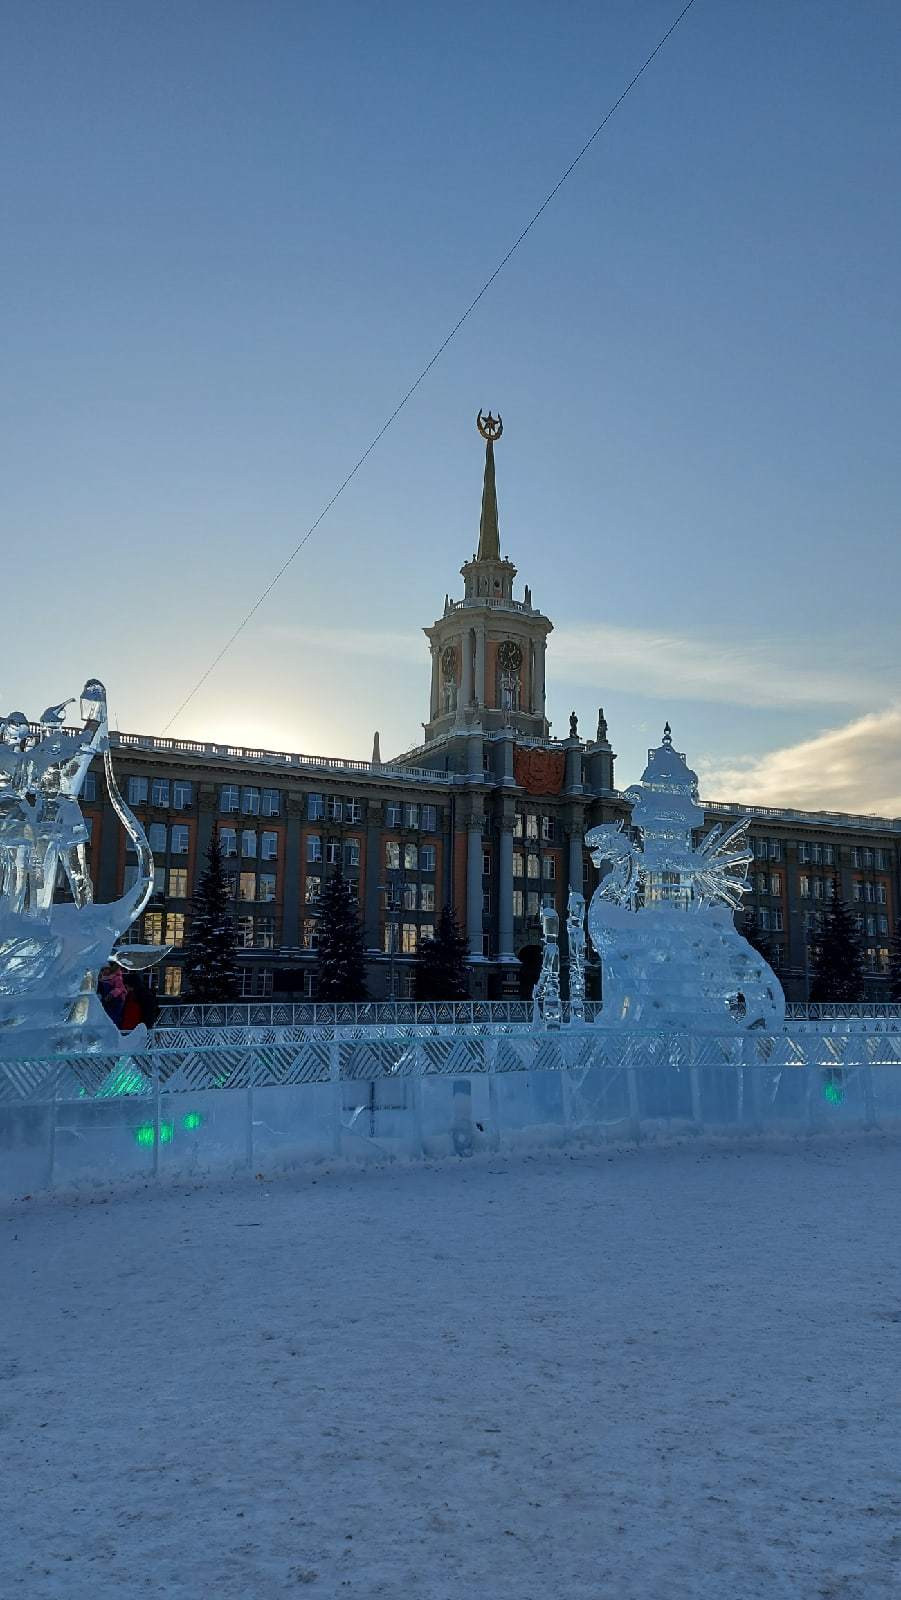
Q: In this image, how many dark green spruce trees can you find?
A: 6